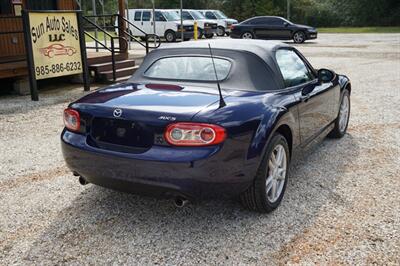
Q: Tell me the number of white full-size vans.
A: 3